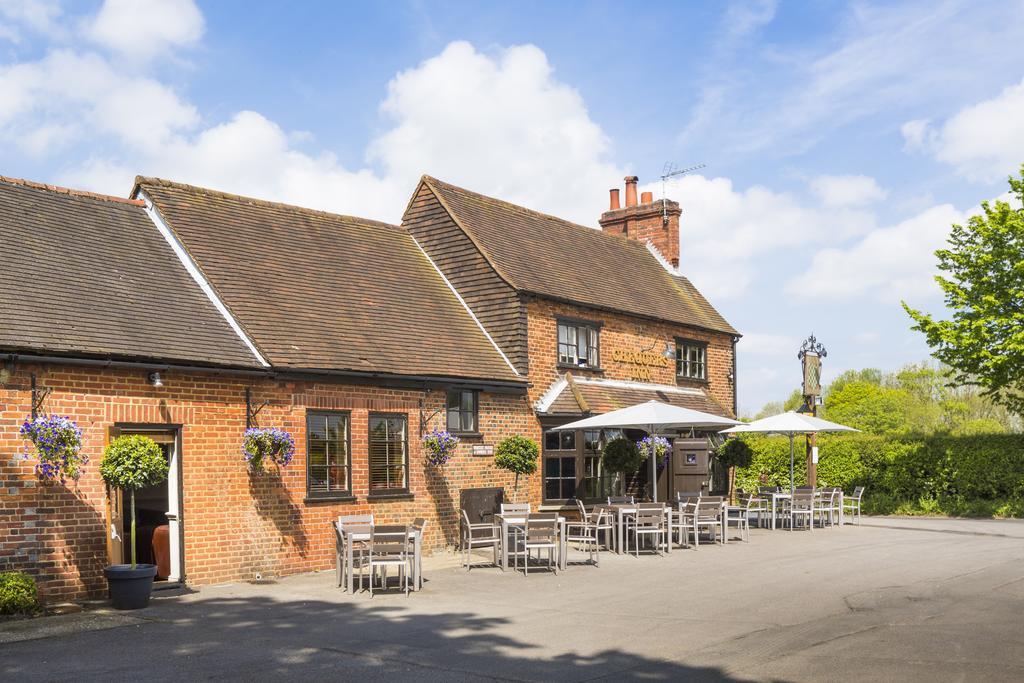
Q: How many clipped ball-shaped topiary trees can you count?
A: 4